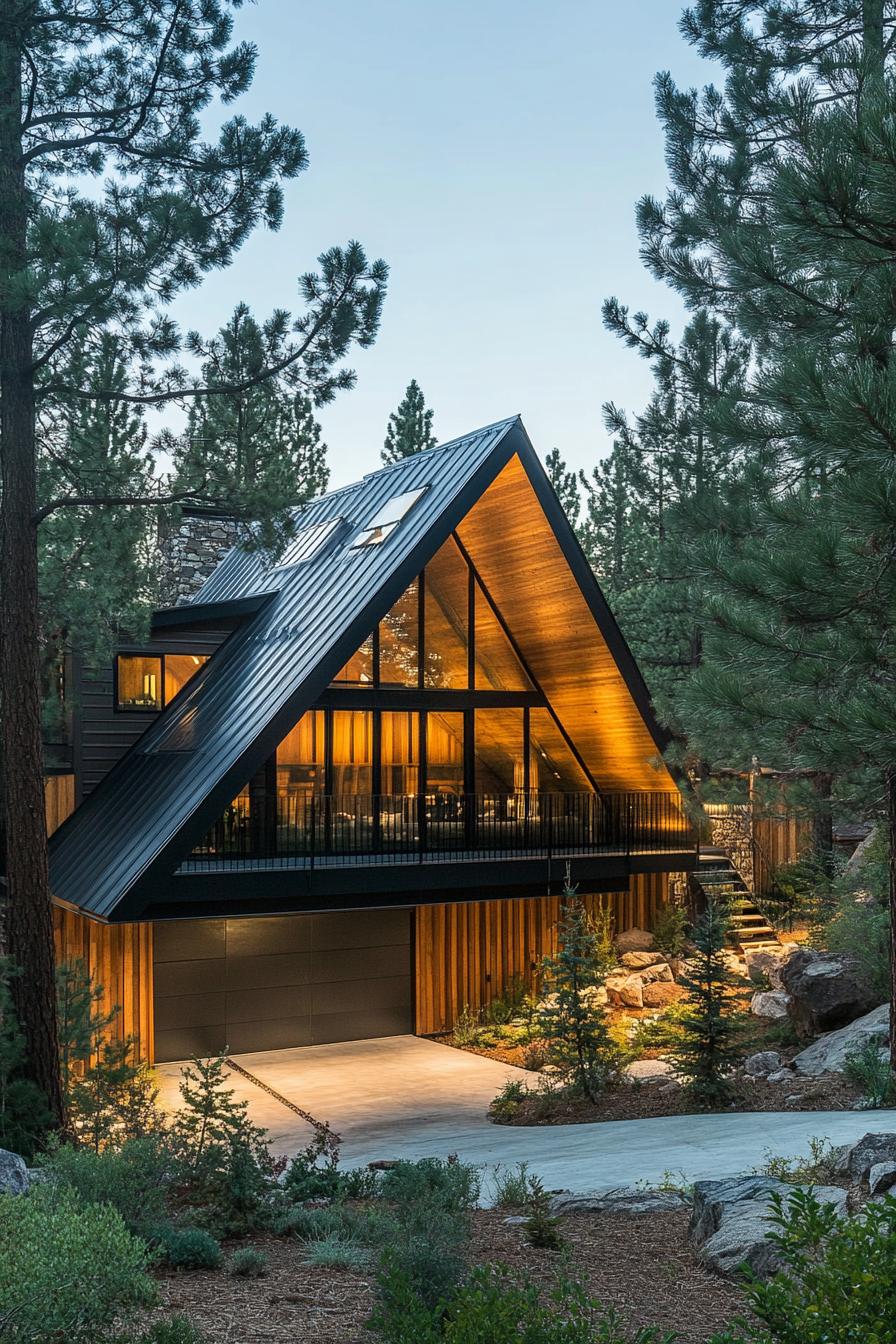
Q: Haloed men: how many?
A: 0